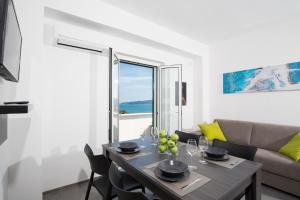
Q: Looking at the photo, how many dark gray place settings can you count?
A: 3